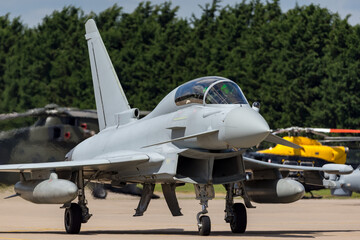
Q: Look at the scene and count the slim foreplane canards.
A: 2